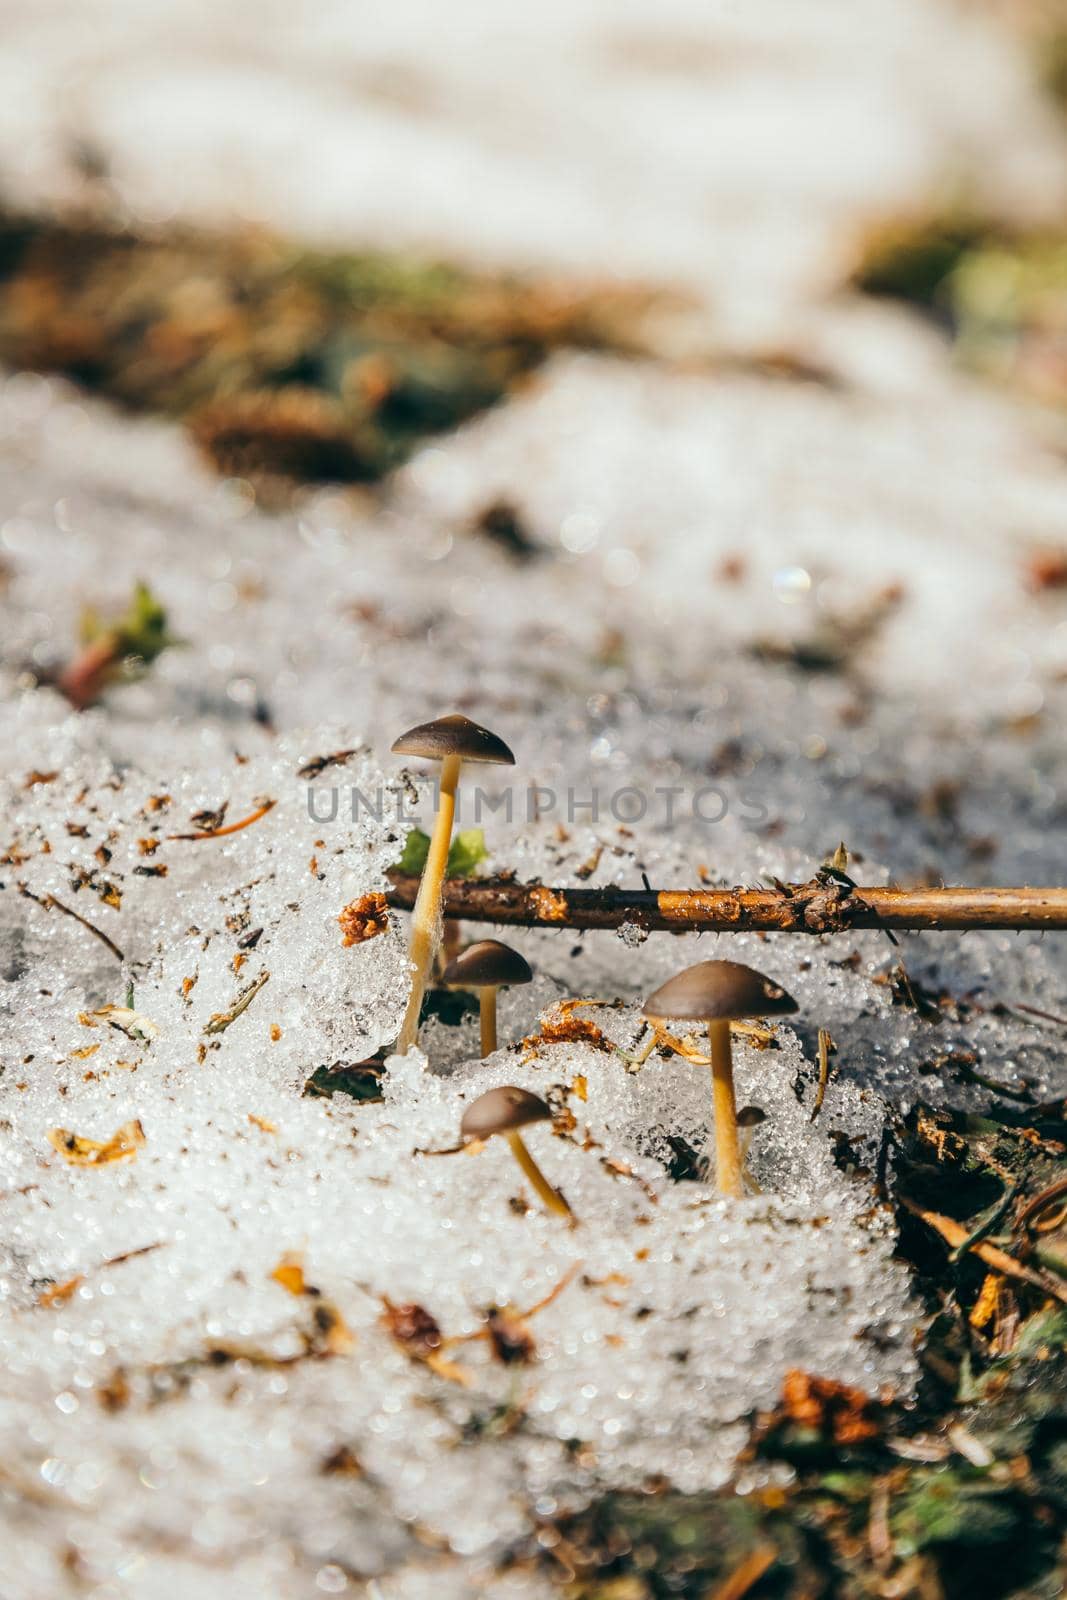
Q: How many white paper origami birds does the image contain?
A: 0